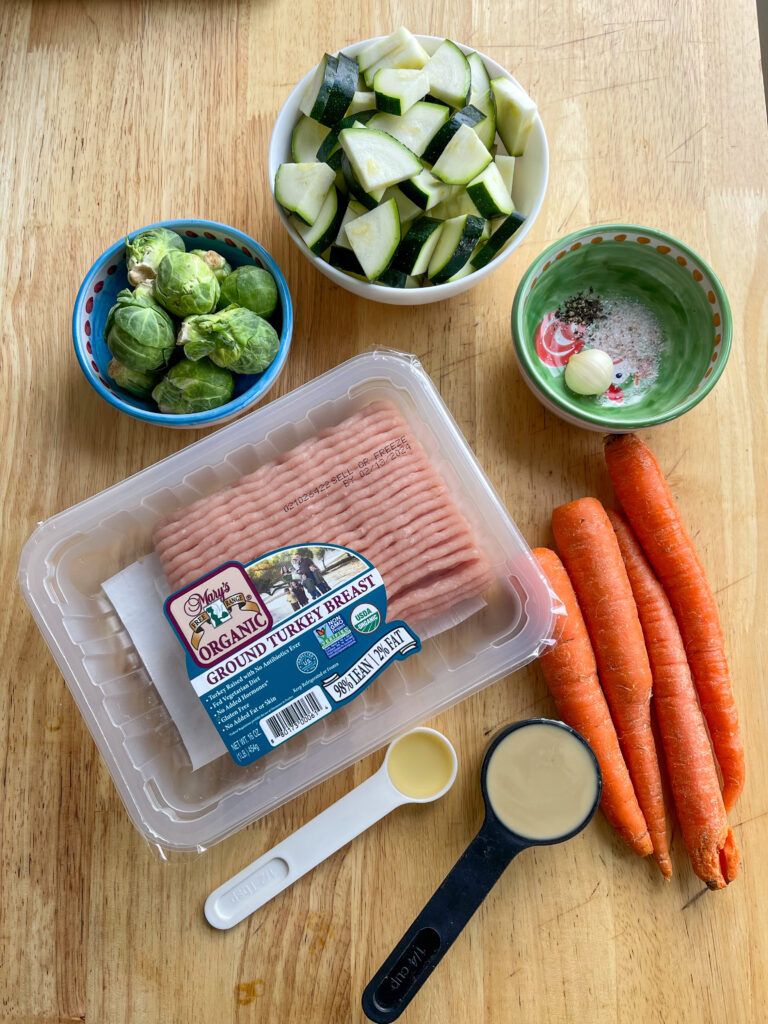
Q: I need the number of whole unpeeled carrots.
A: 4